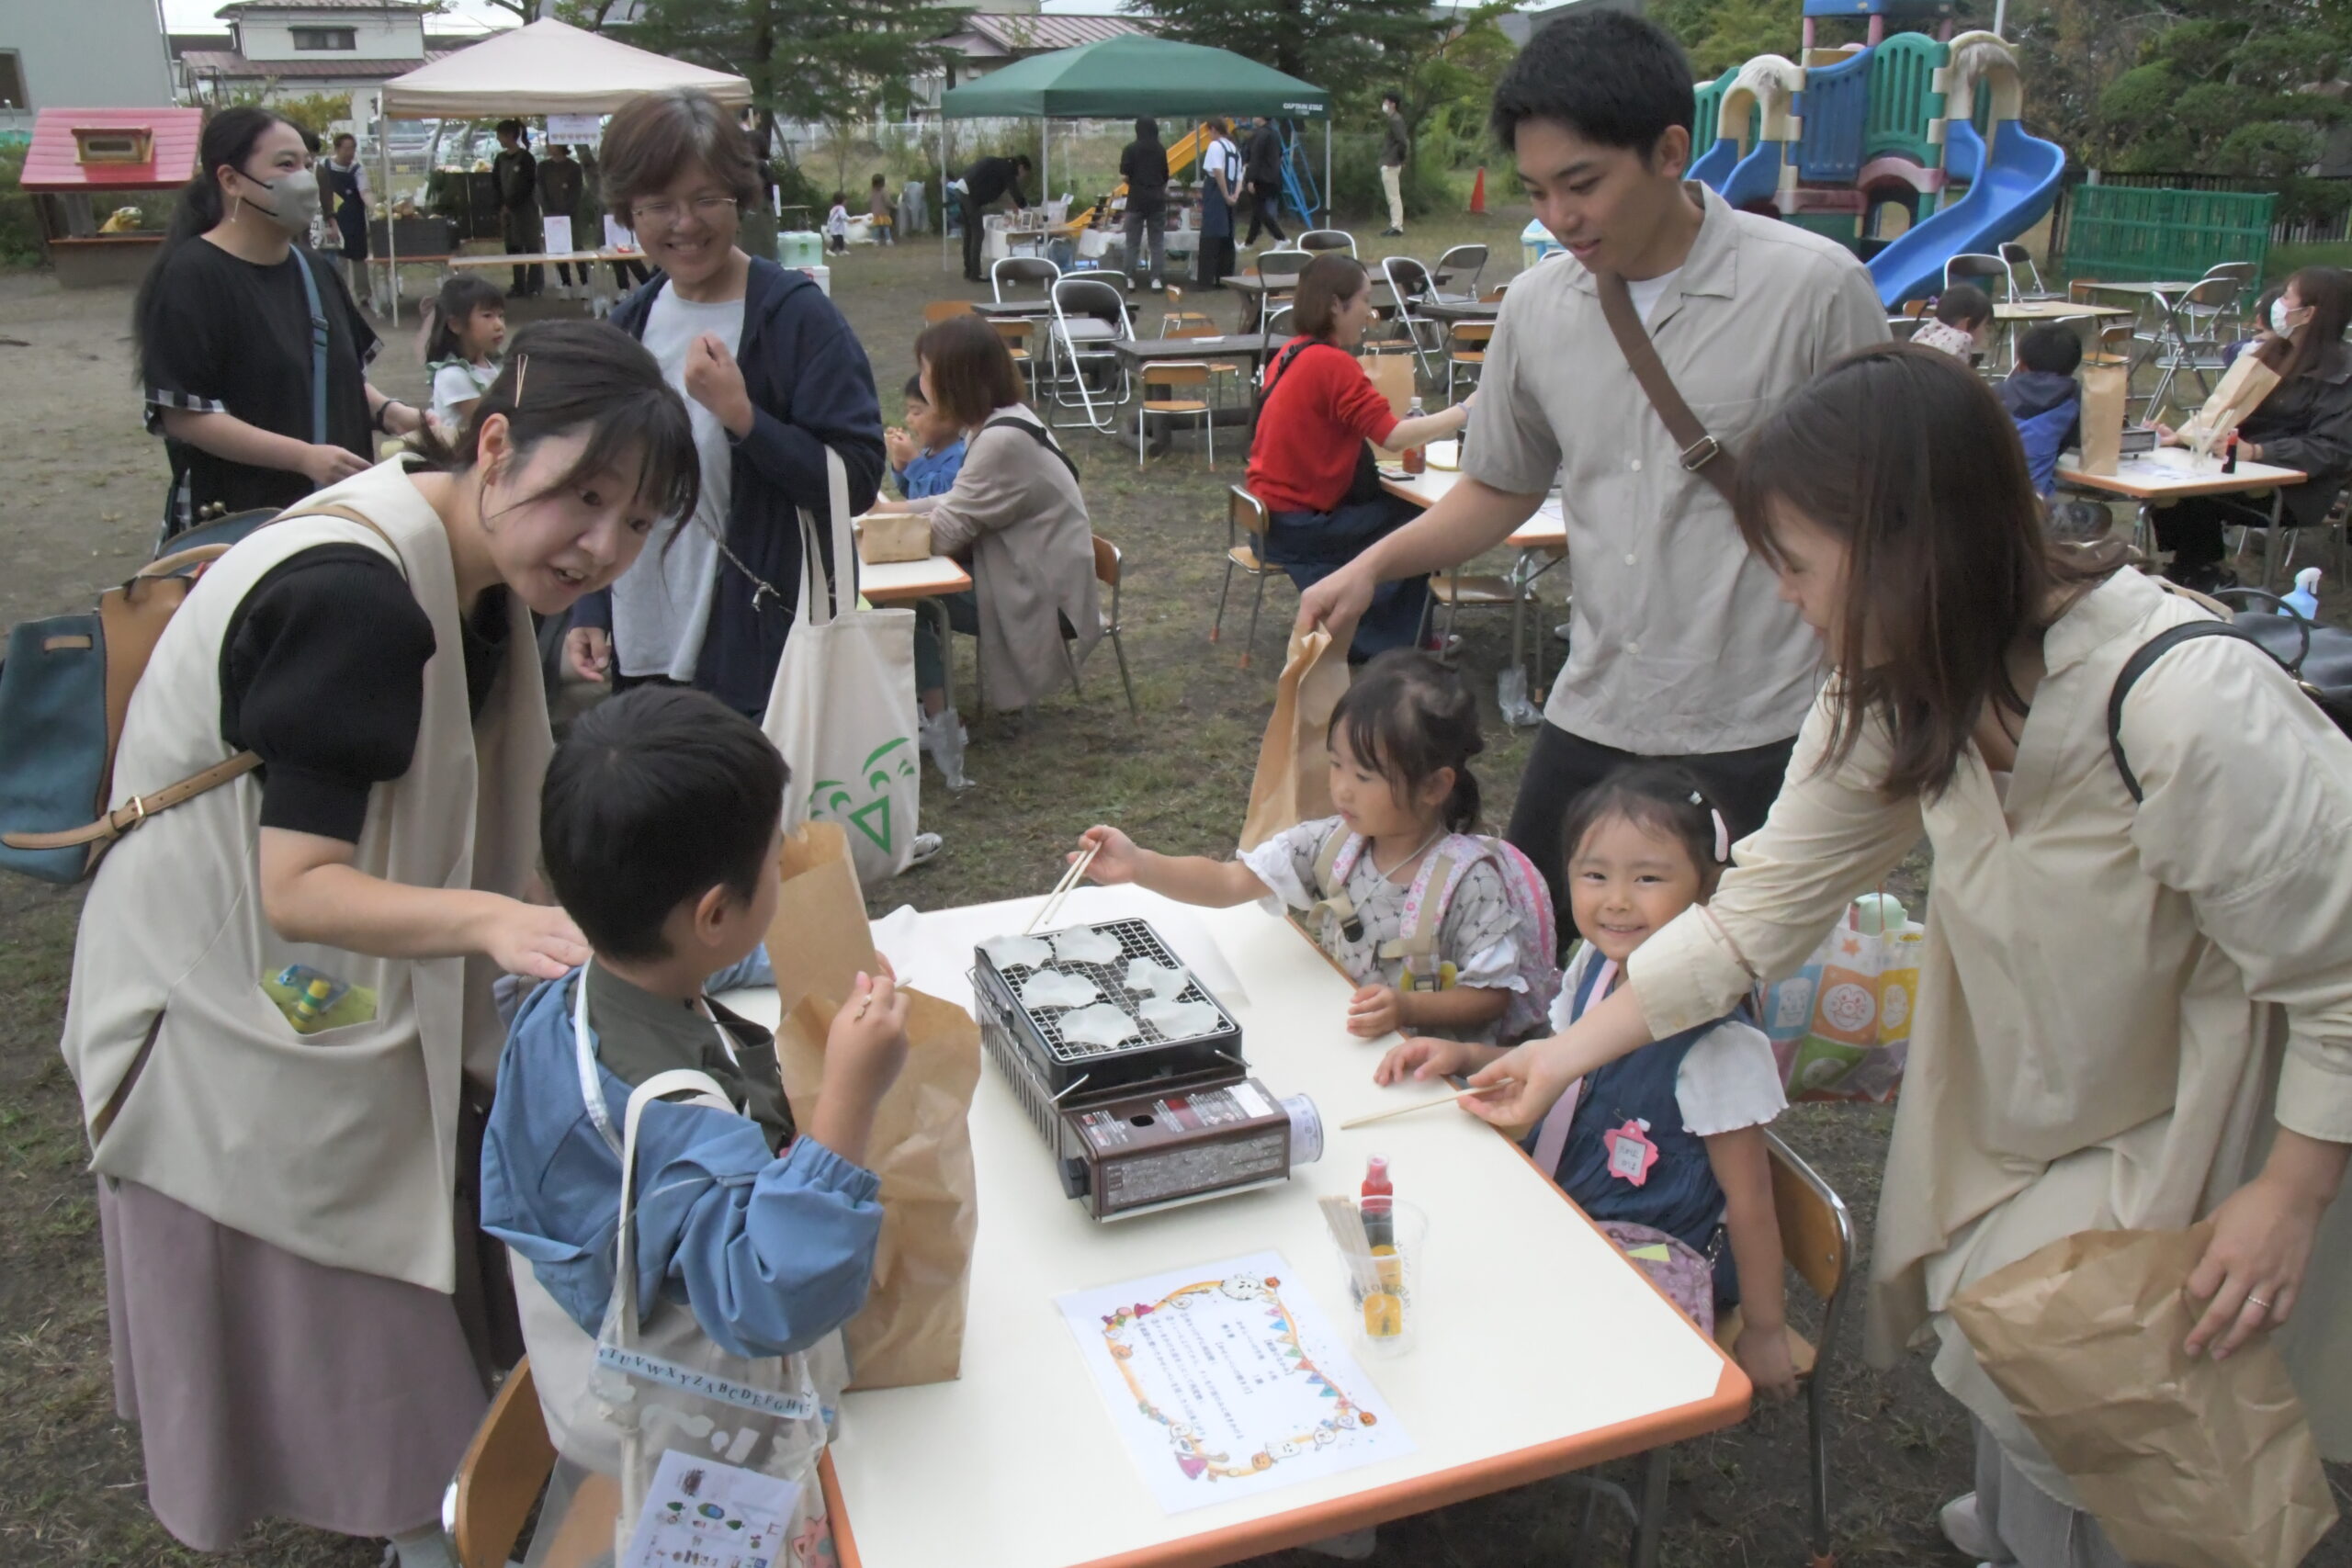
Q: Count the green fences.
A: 1